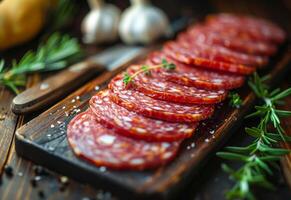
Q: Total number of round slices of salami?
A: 9